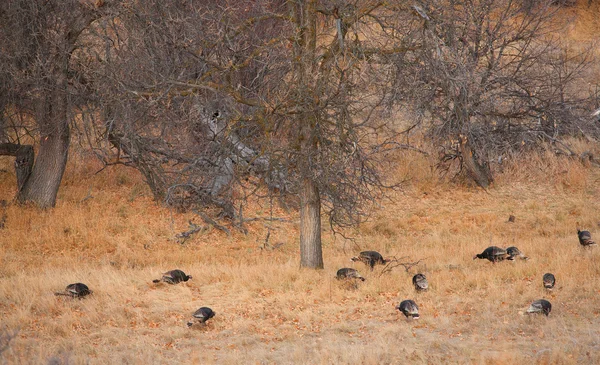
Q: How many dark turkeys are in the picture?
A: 12